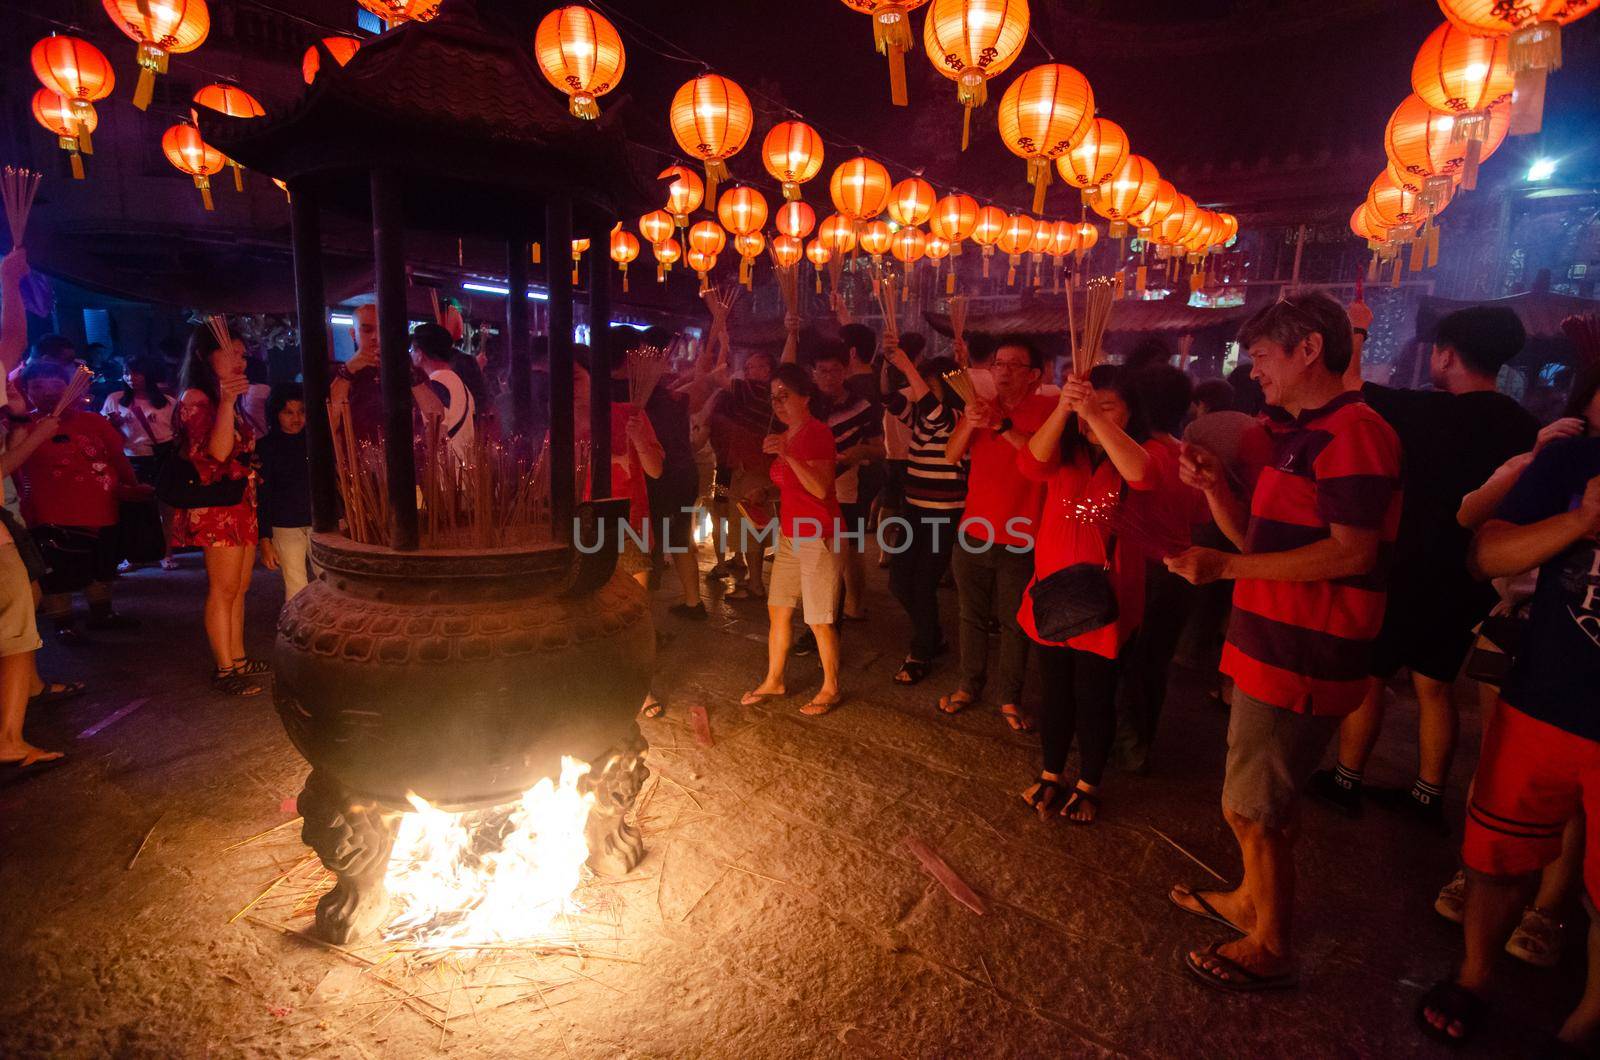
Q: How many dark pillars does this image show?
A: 5